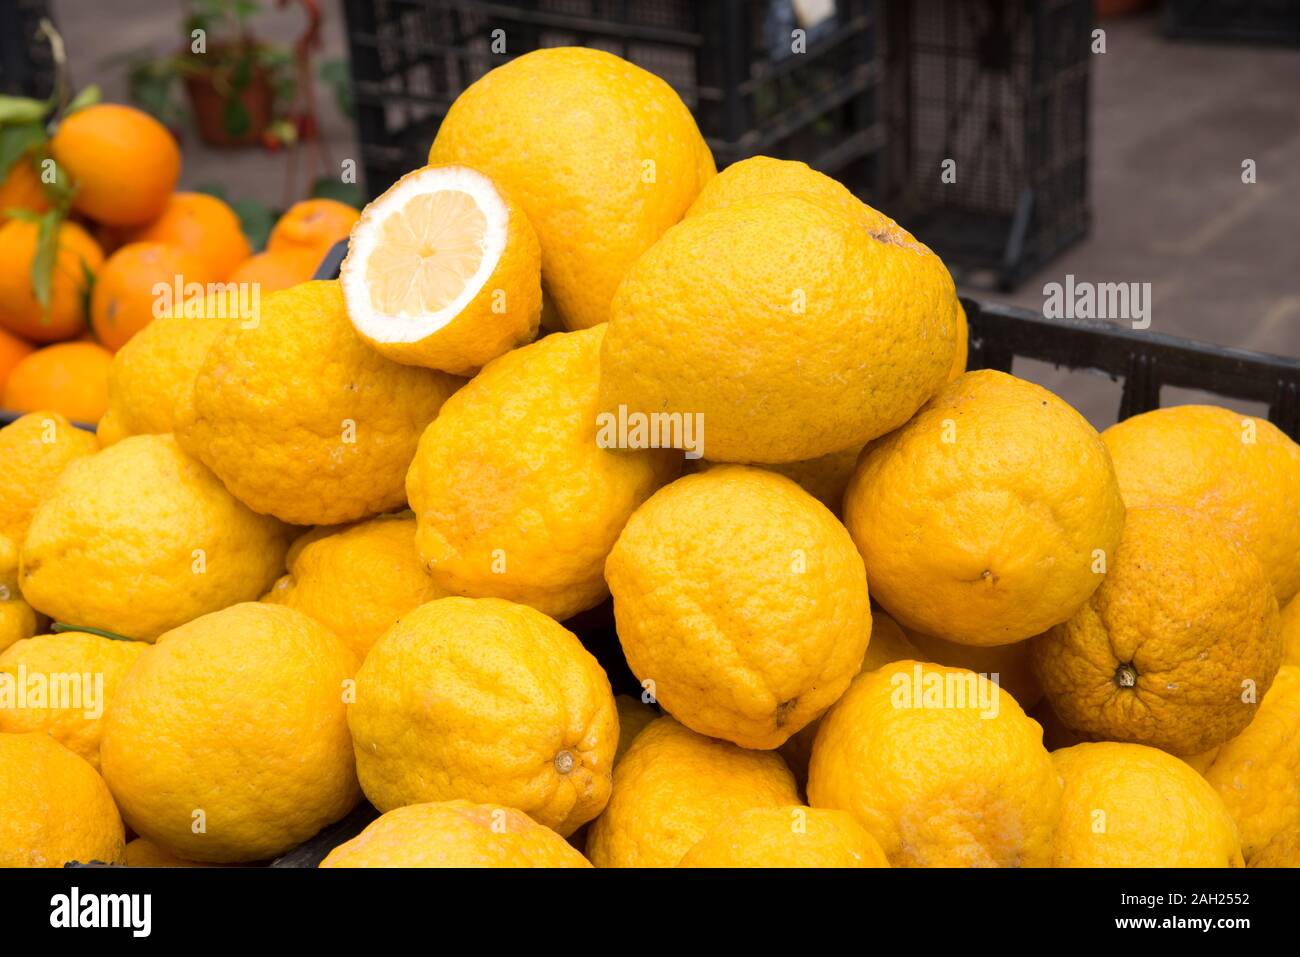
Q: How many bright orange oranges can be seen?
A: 9